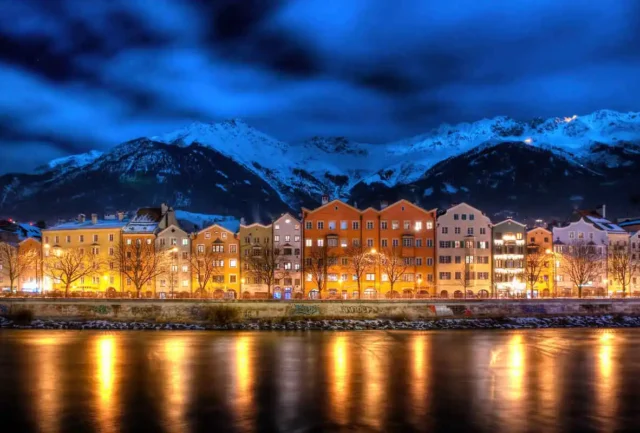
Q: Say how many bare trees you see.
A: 11